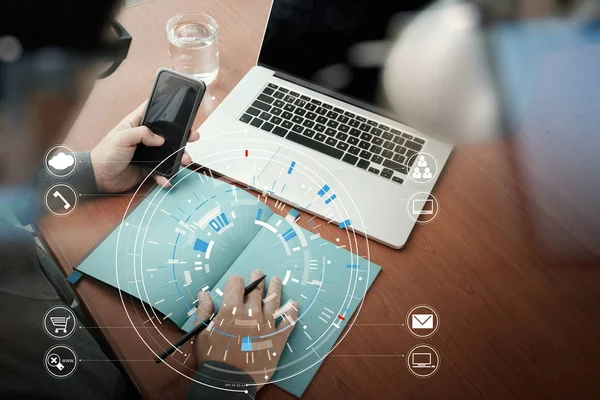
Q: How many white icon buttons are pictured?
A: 8